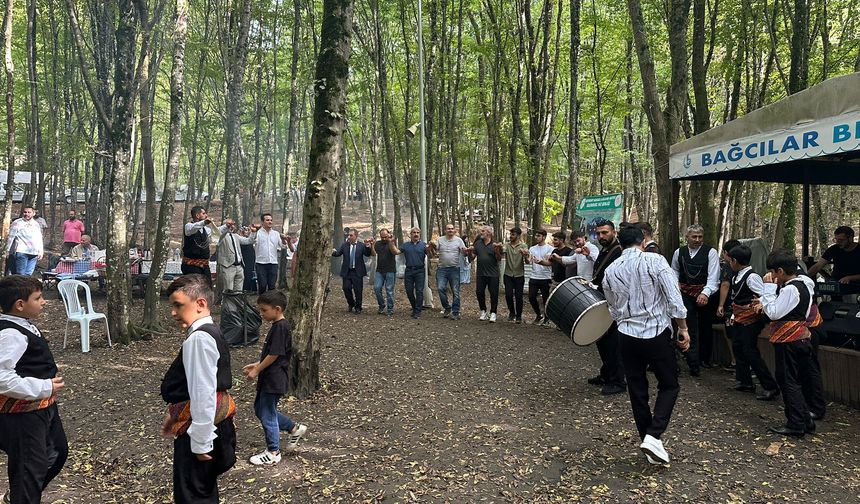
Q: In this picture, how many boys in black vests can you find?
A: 4